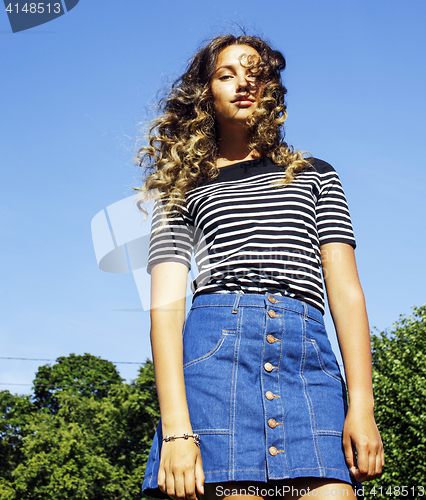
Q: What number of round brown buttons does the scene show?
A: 7